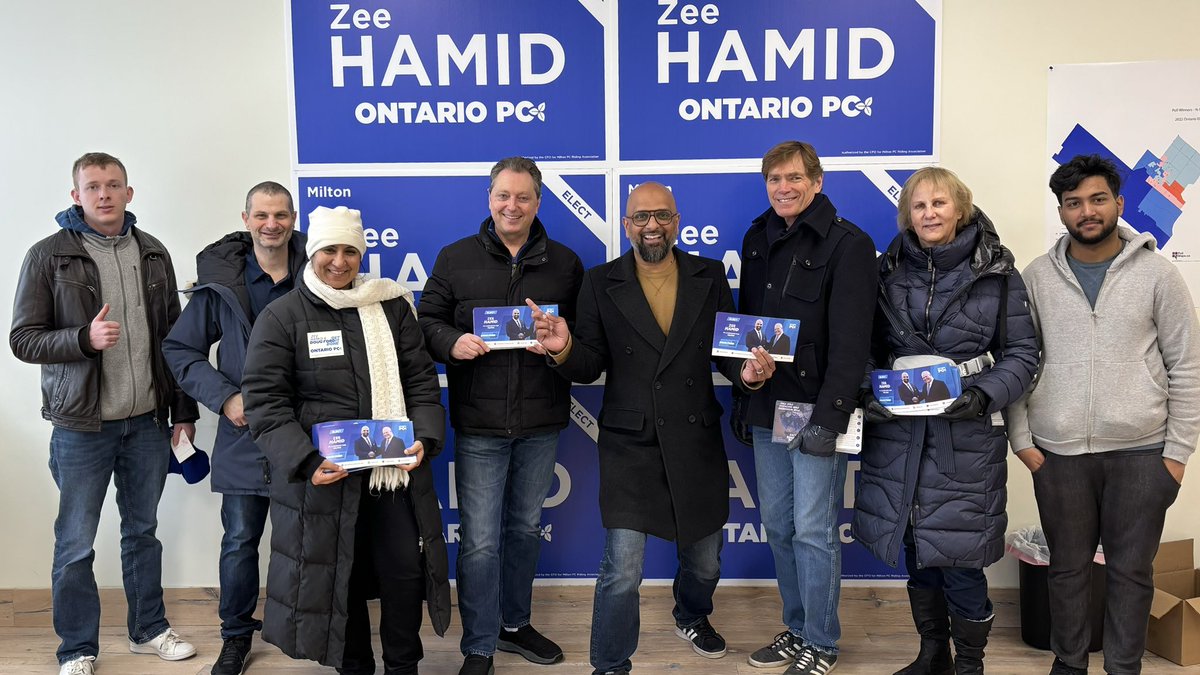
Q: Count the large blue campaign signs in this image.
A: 6